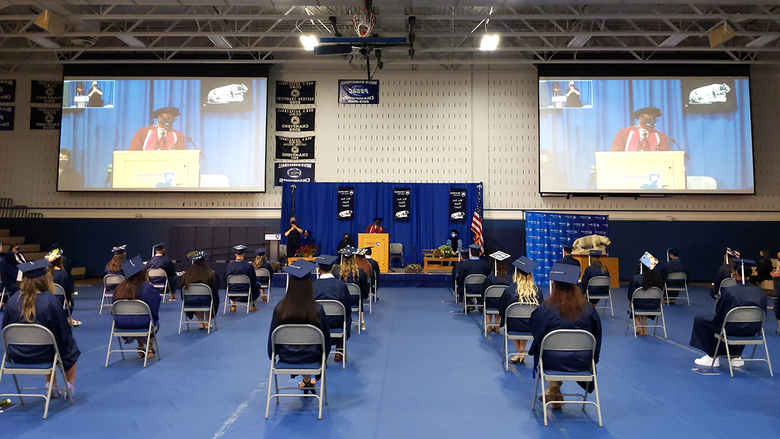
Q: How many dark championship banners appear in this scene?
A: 9